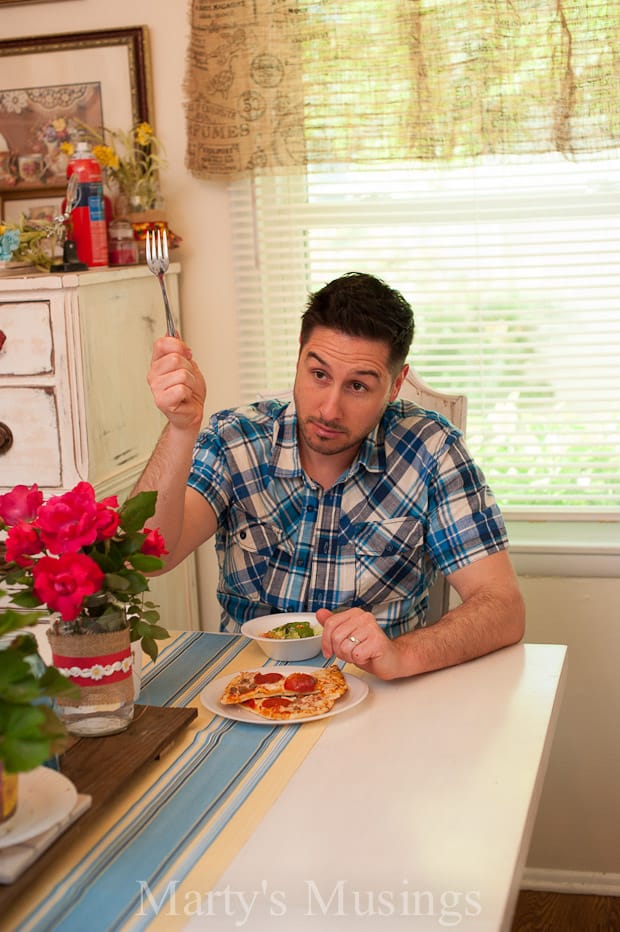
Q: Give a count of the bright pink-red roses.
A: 6